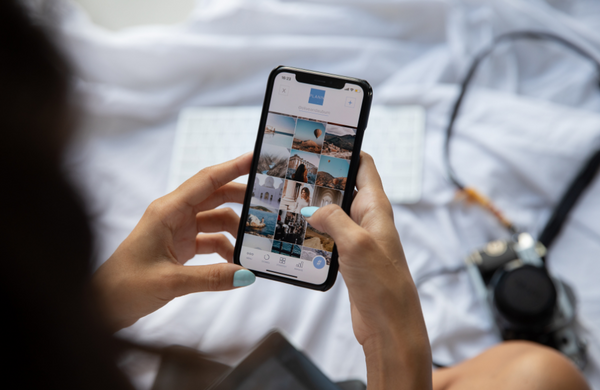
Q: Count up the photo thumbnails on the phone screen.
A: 15